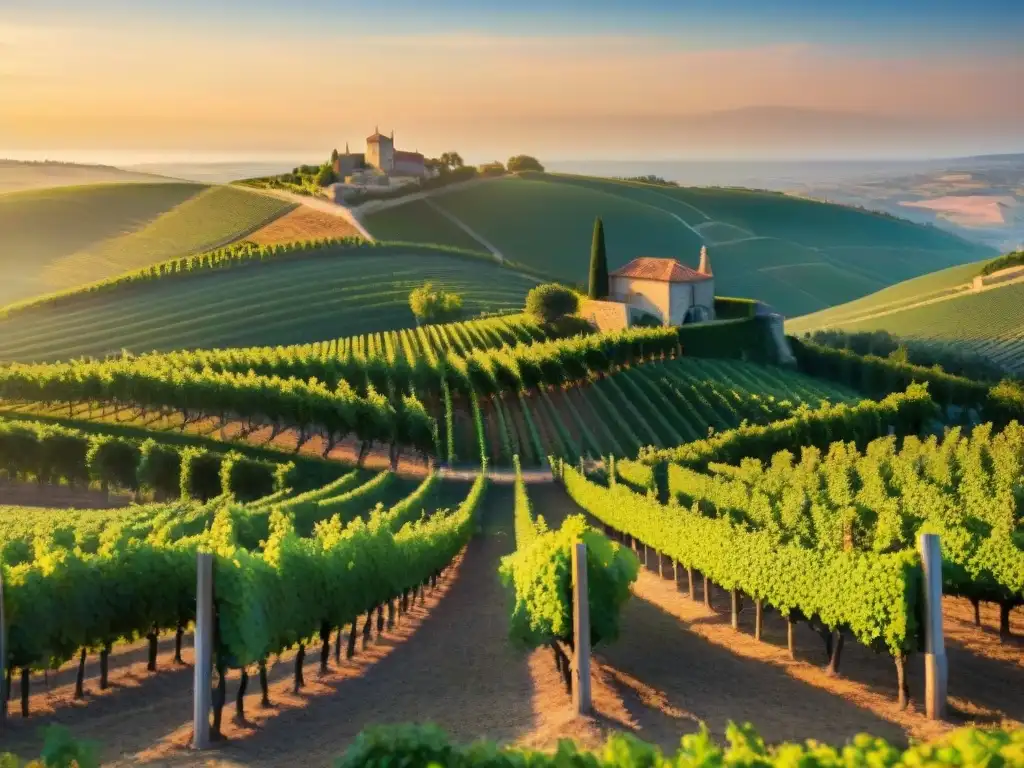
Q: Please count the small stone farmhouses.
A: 1